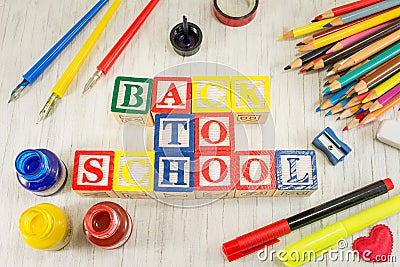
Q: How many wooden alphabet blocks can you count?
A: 12